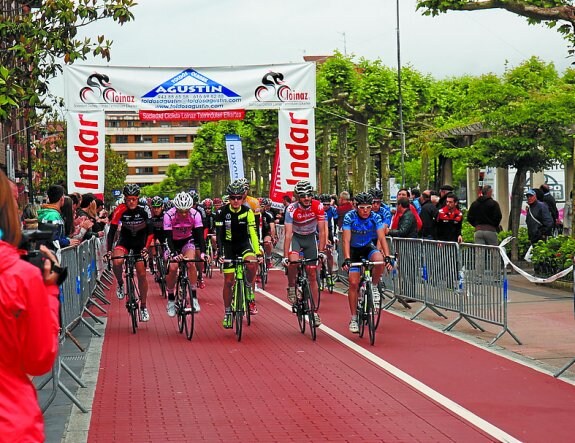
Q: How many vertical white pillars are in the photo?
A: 2